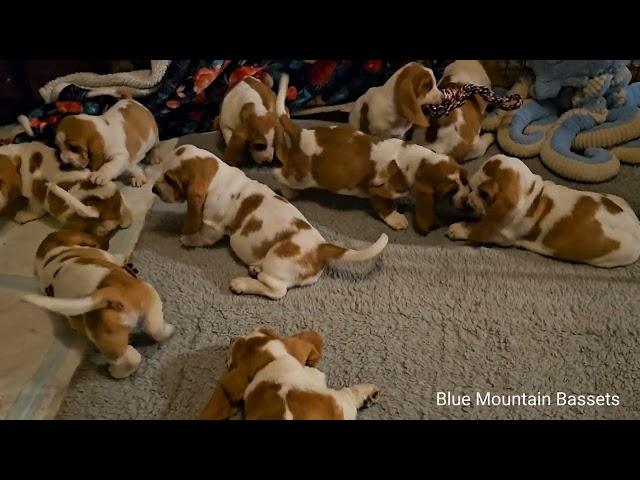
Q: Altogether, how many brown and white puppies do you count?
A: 11